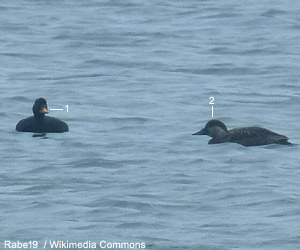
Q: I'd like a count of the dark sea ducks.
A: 2